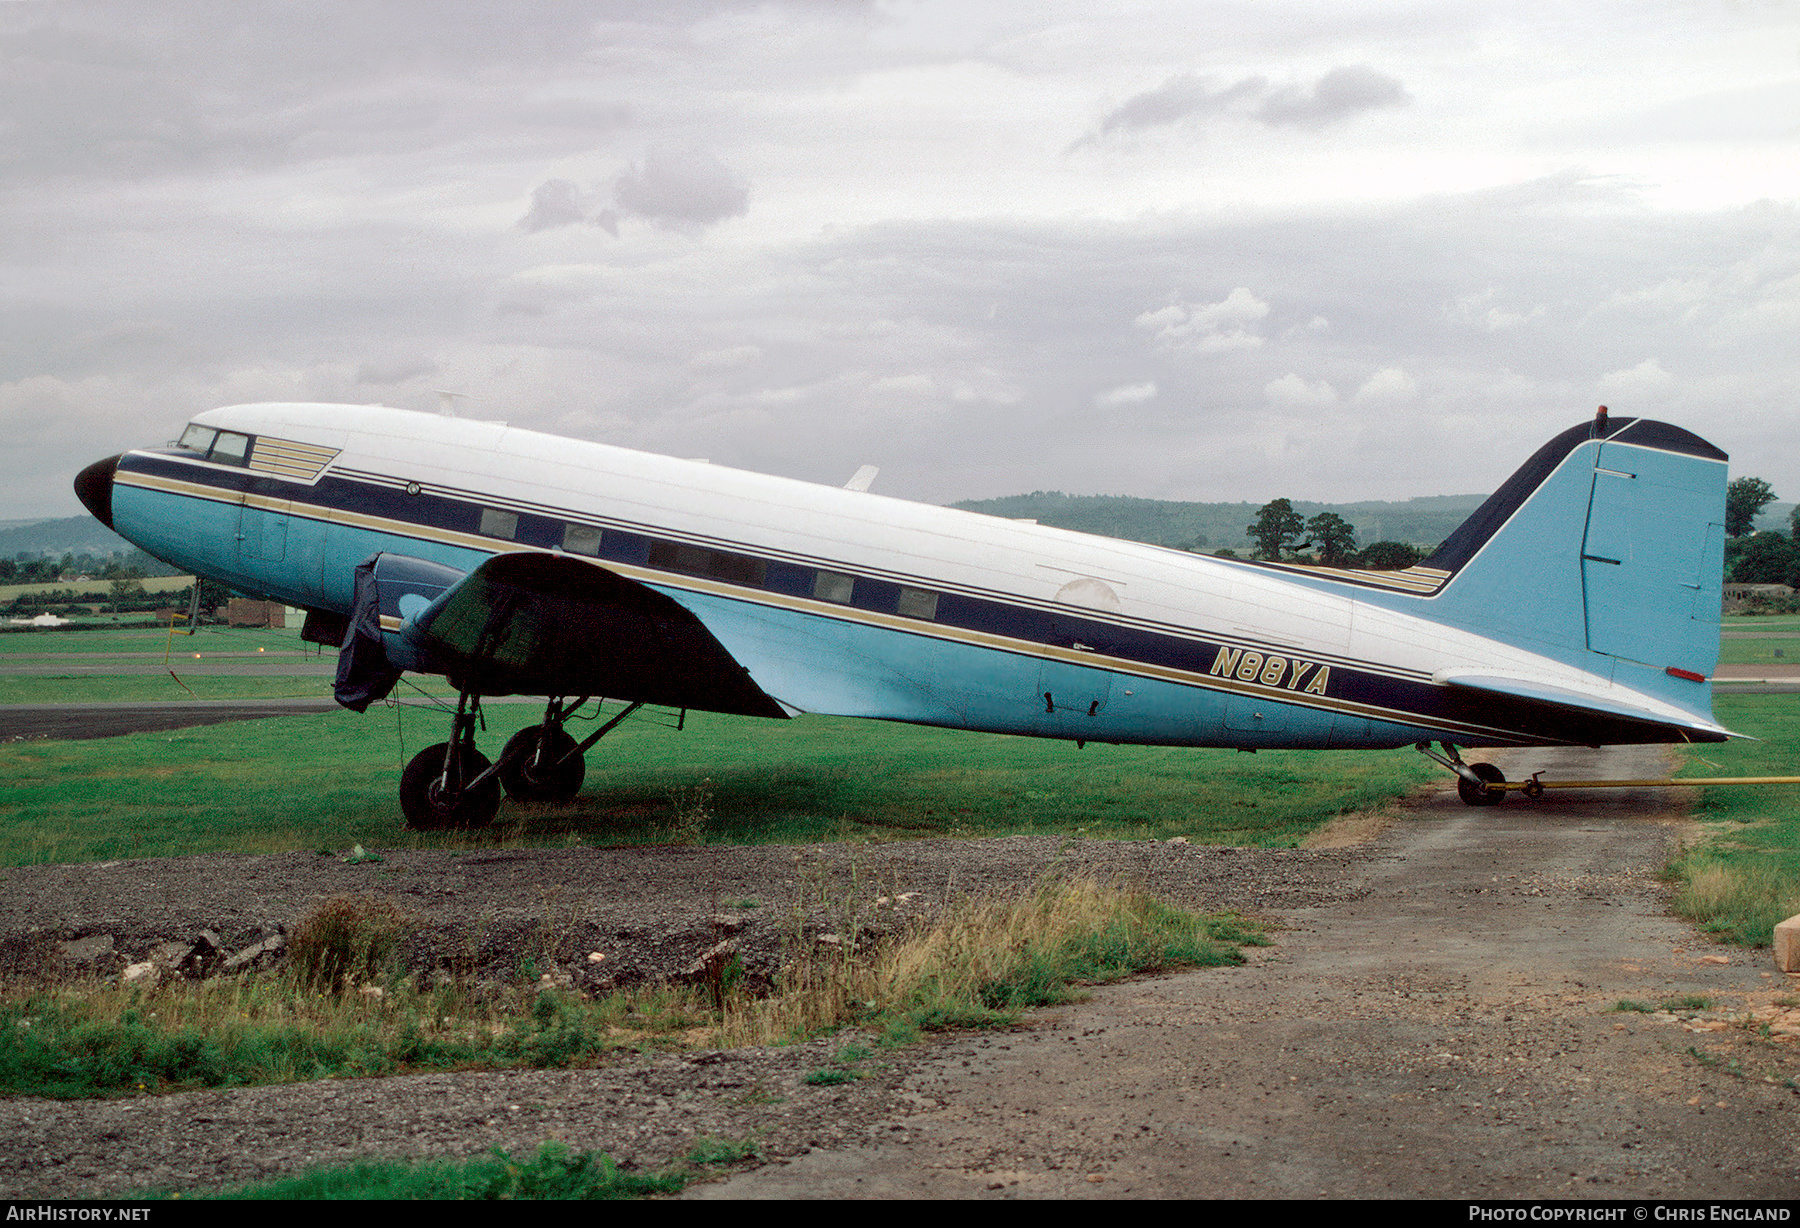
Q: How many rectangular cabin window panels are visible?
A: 5